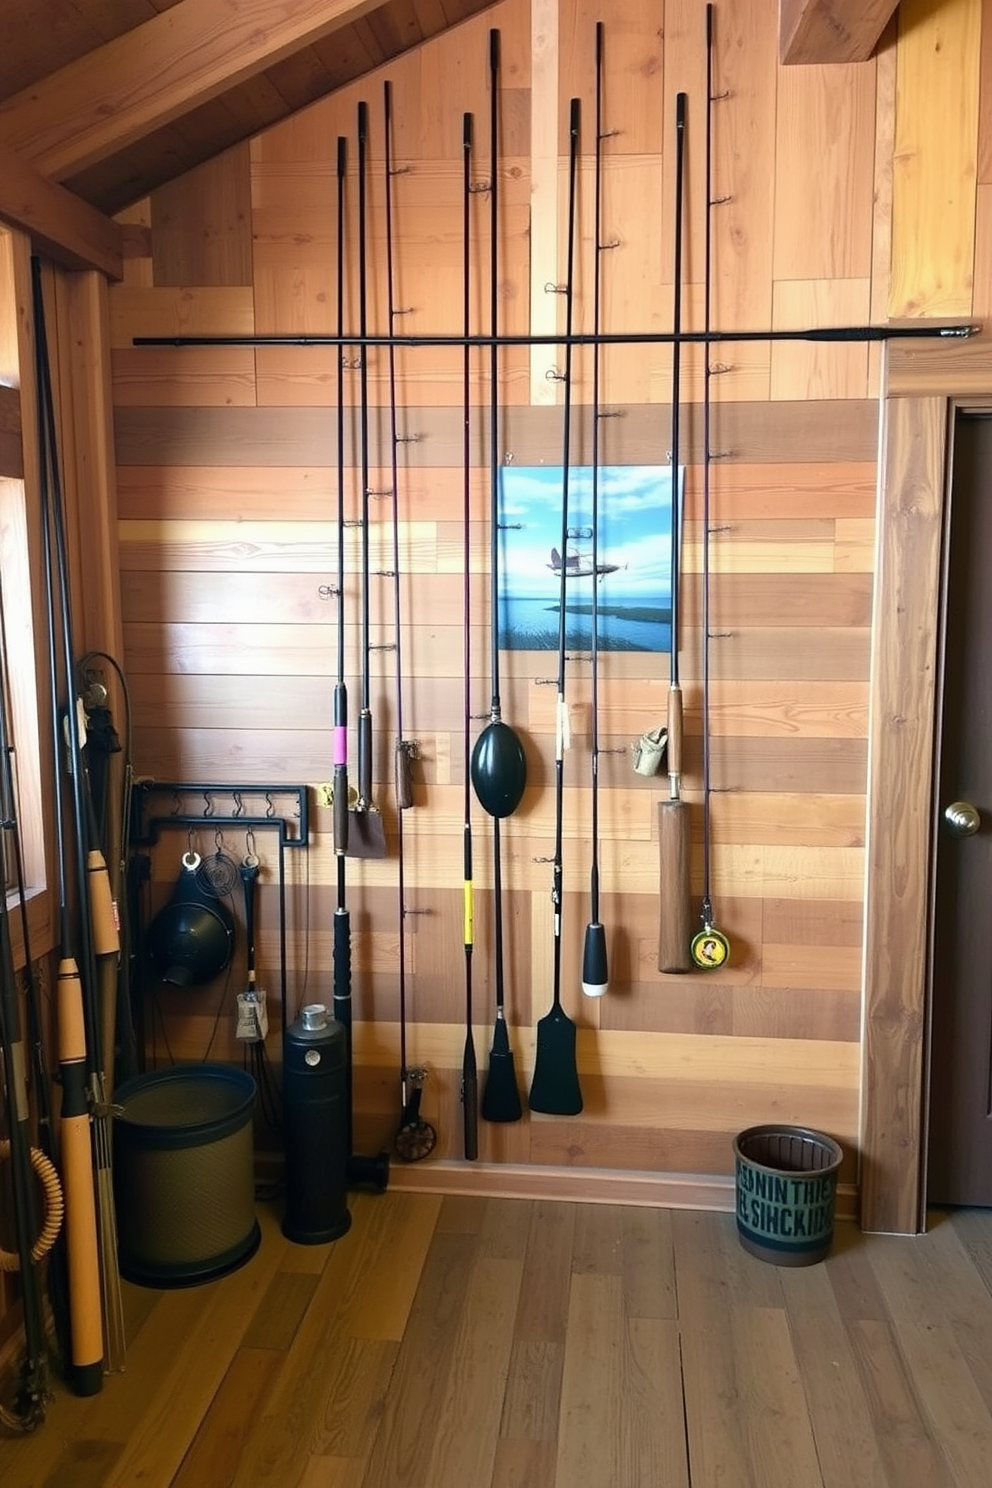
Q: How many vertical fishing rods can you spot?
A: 9